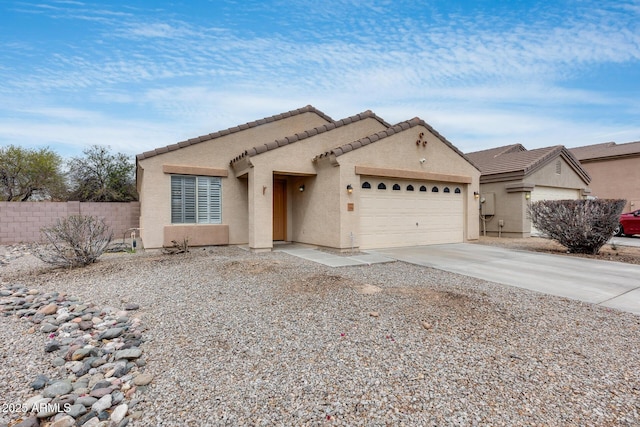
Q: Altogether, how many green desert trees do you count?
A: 2